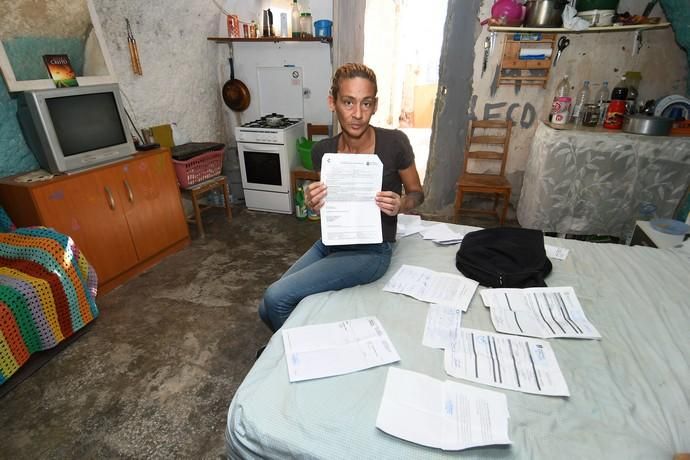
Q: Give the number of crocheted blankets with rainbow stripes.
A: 1